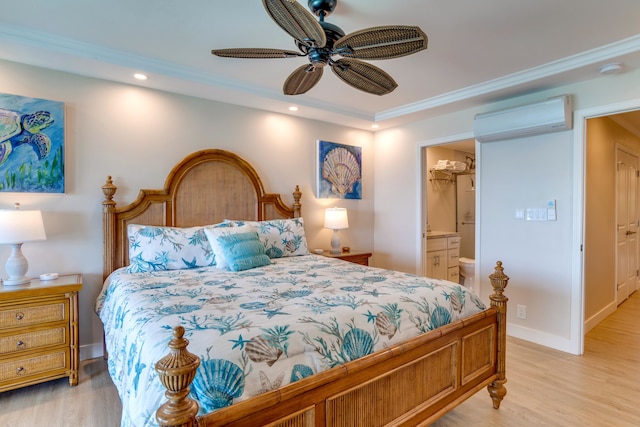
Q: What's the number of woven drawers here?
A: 3